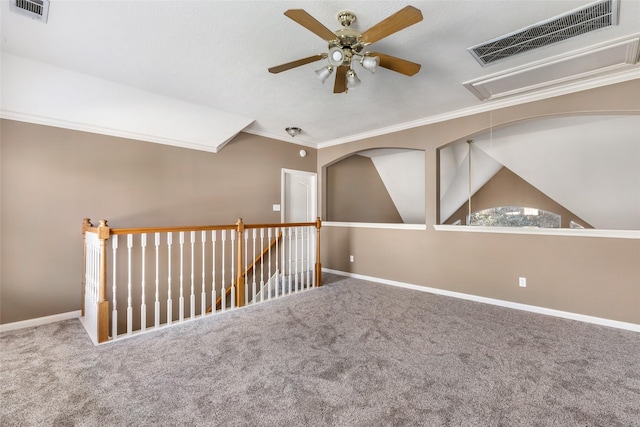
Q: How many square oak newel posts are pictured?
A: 4